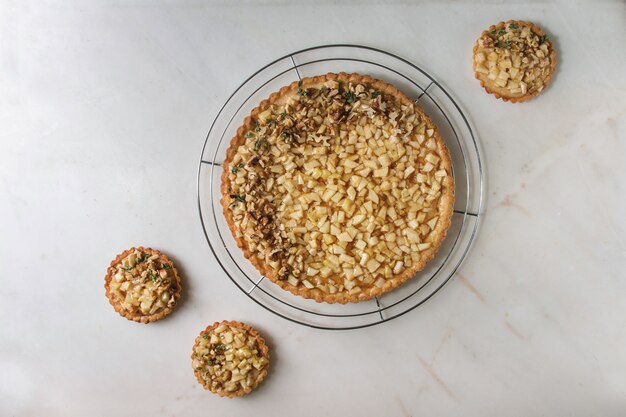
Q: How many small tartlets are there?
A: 3